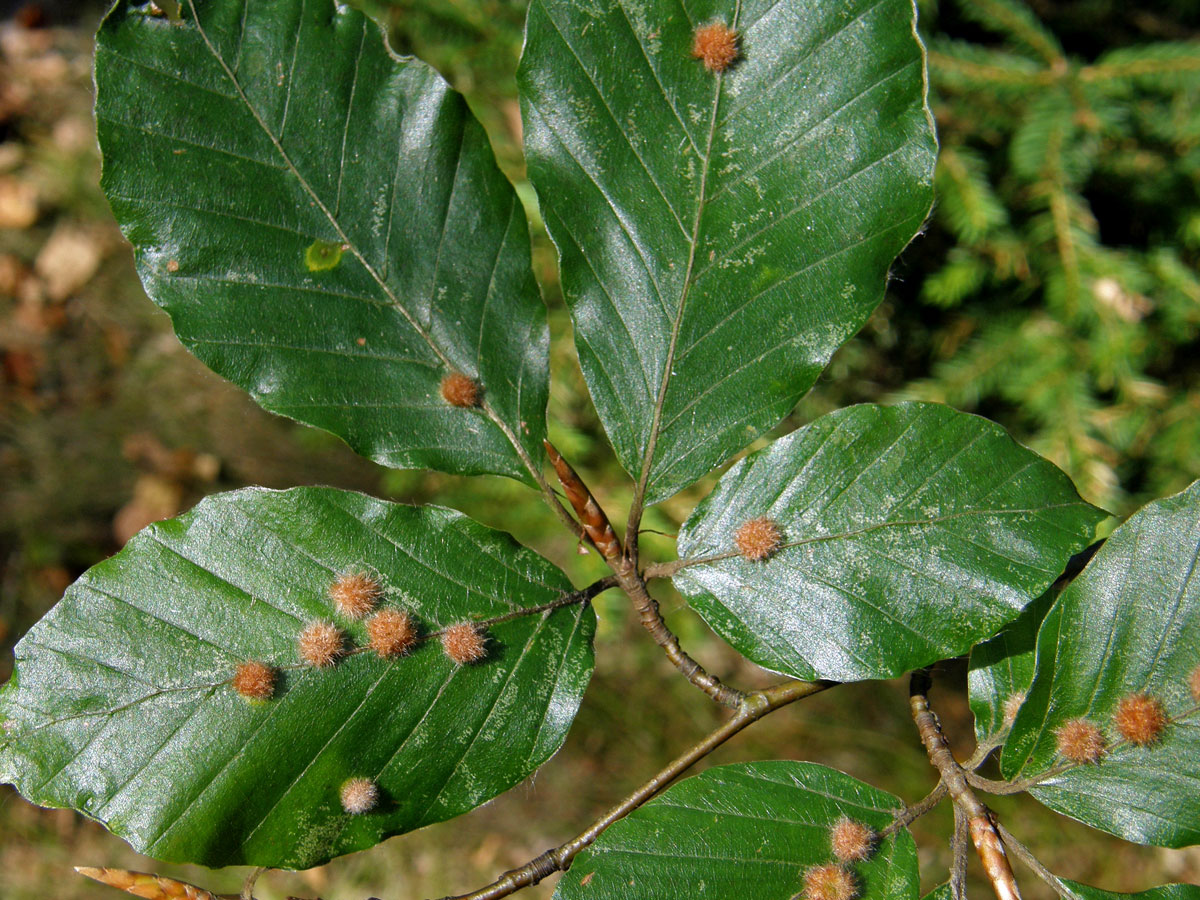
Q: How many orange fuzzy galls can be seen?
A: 15